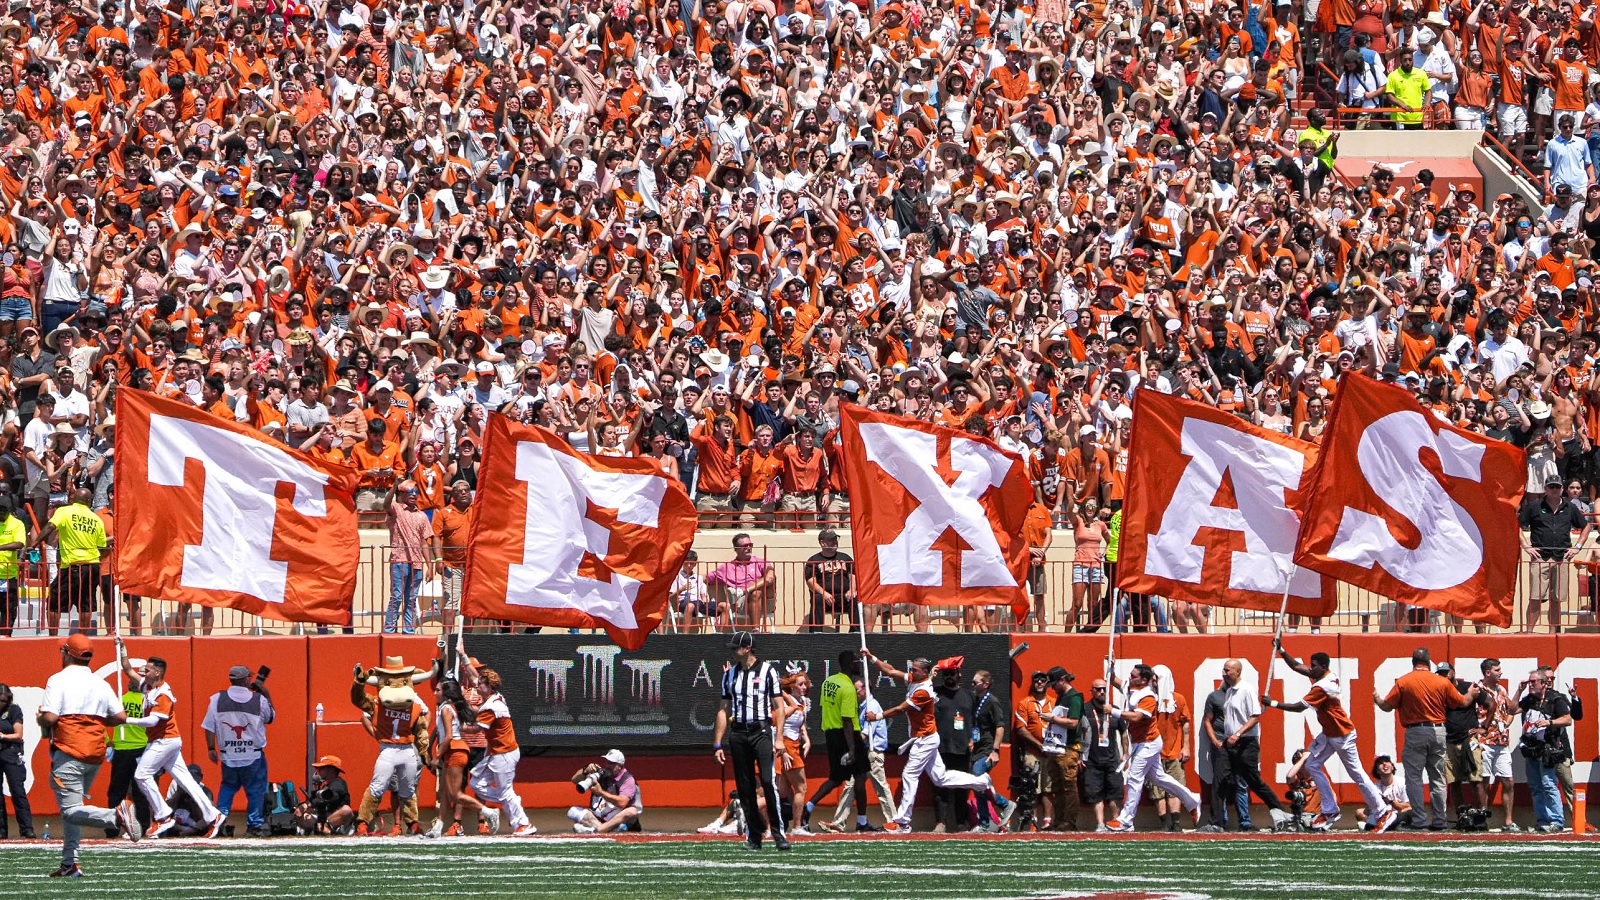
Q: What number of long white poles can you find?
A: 5